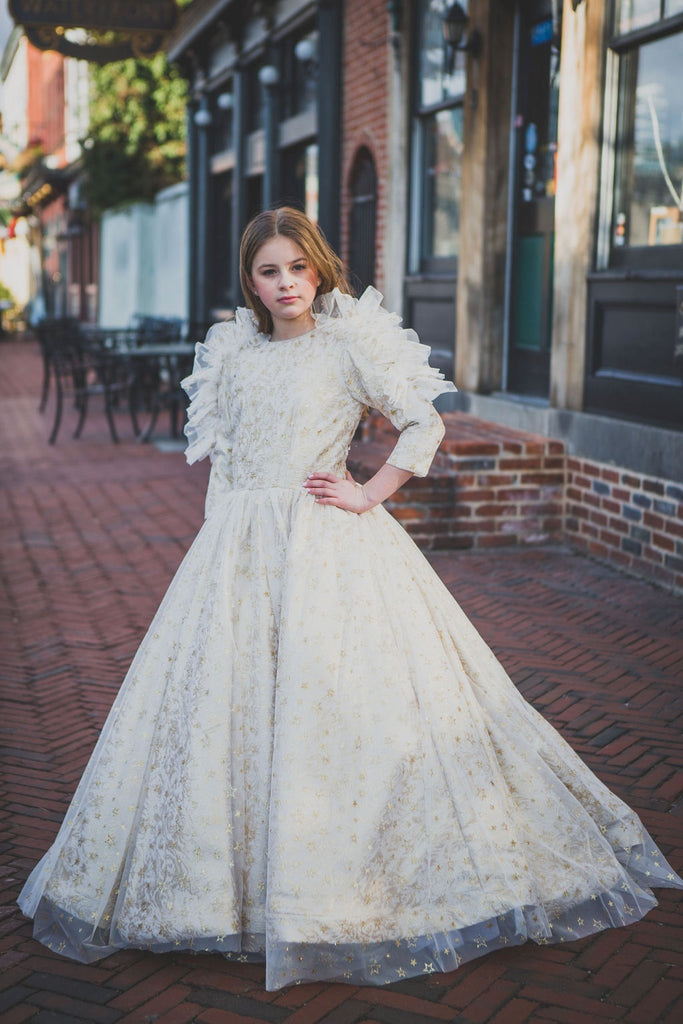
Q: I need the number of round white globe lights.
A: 4